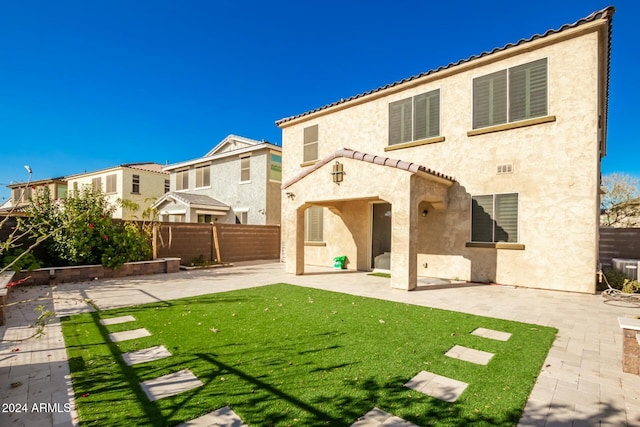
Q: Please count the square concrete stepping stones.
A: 9